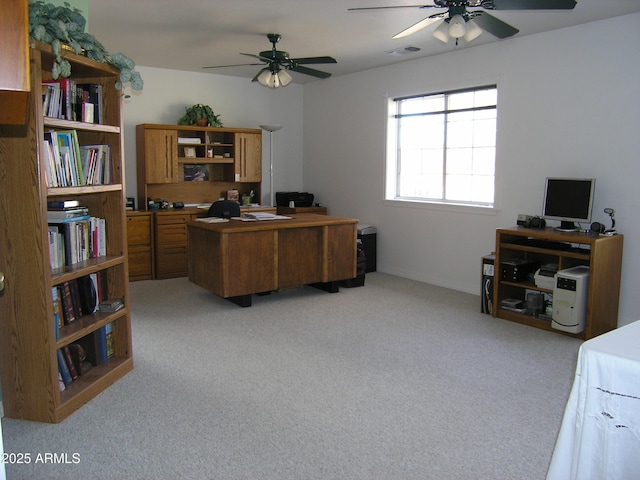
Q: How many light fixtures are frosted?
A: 2